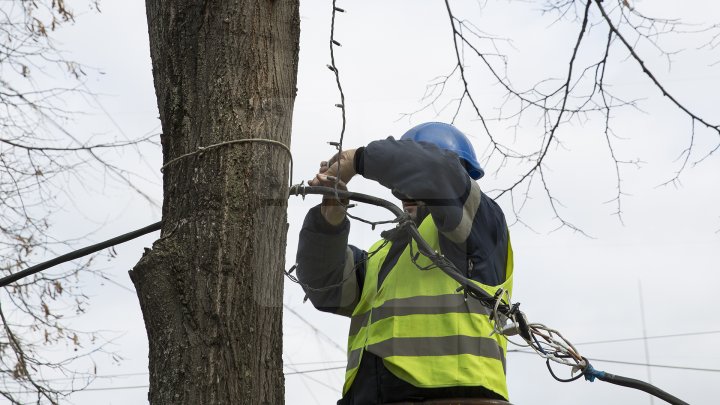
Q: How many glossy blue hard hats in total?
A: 1